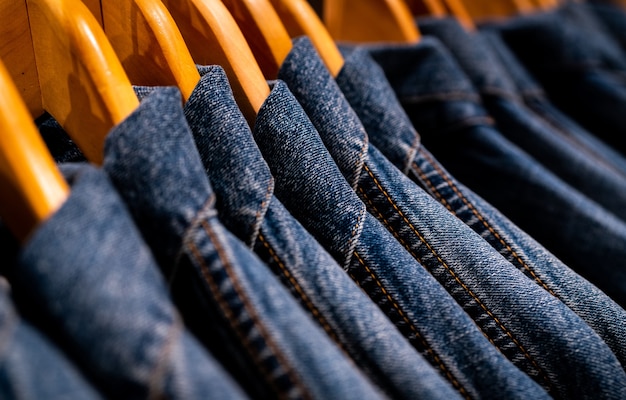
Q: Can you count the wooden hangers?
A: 11